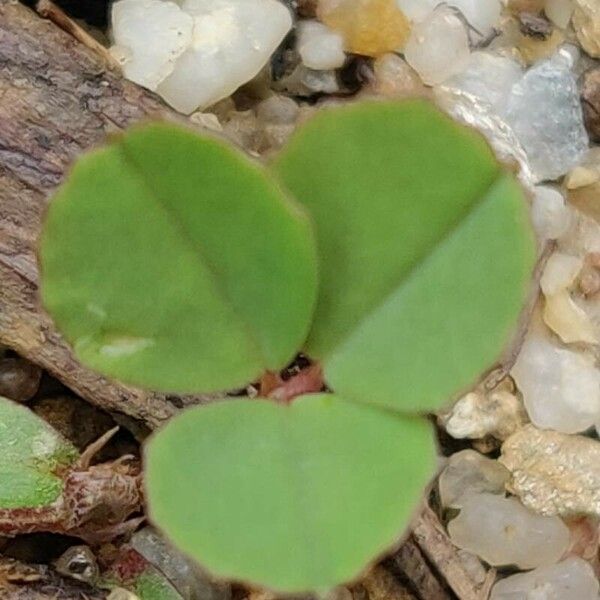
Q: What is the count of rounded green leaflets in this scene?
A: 3